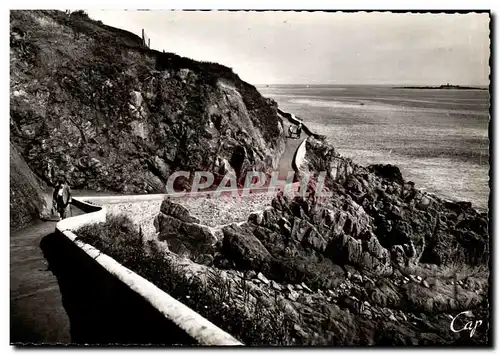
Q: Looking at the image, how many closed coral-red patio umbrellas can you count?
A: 0